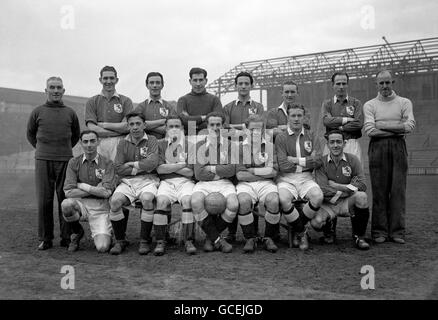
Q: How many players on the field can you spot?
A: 13